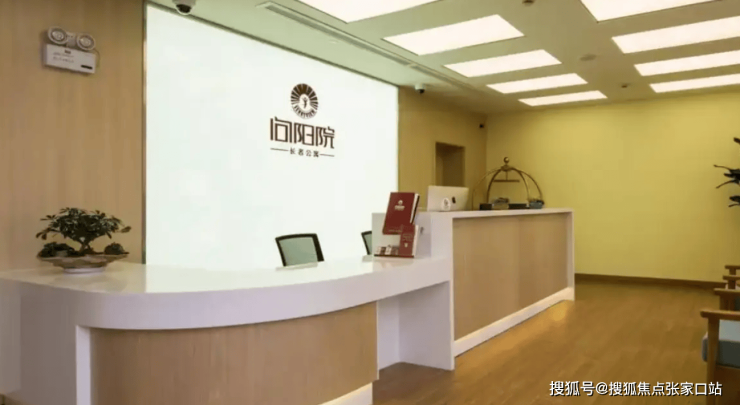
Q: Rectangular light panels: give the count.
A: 9